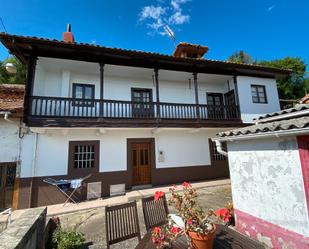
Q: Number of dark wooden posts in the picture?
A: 5